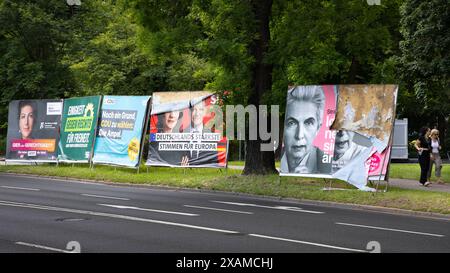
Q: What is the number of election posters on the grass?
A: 5